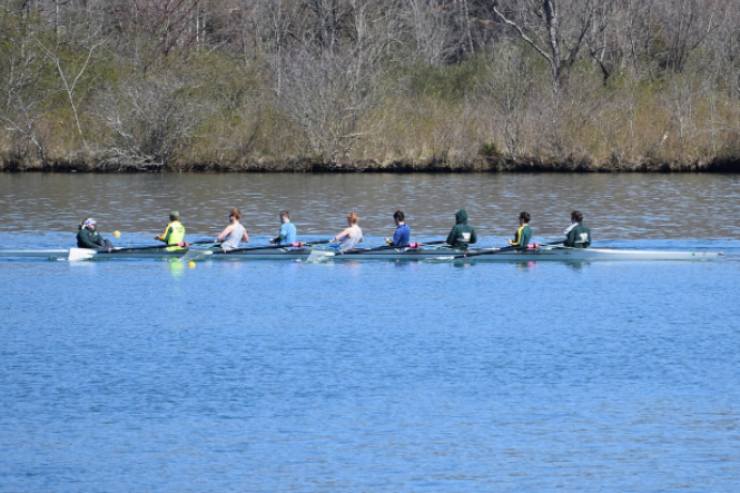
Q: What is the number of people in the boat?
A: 9